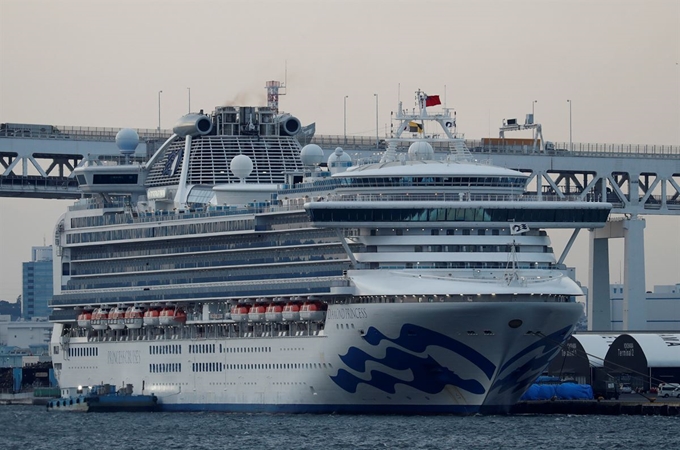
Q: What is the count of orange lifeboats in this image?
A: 11